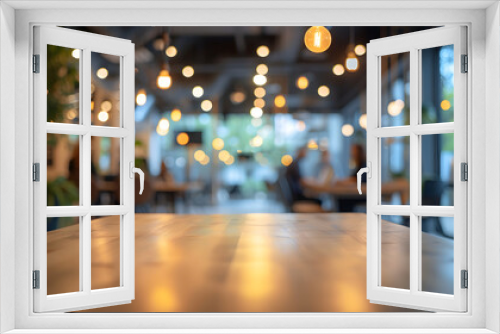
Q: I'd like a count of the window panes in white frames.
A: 12